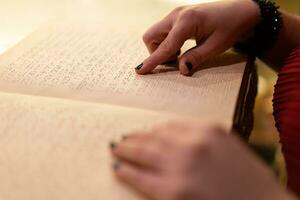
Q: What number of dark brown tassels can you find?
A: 0